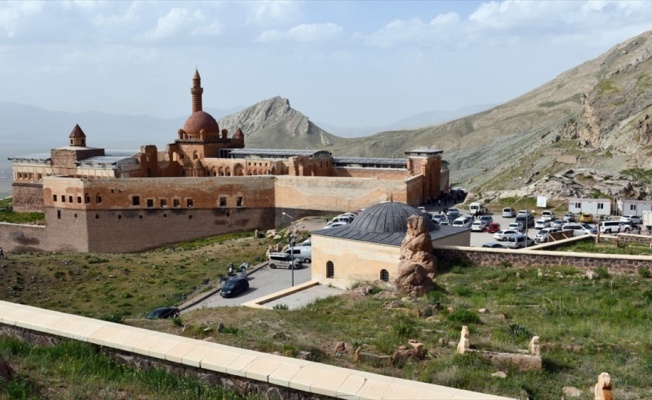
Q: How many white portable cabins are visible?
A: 2